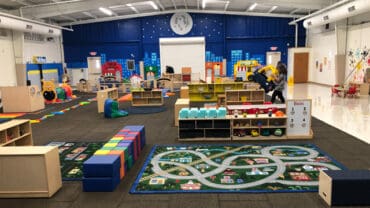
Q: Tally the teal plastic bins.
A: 5